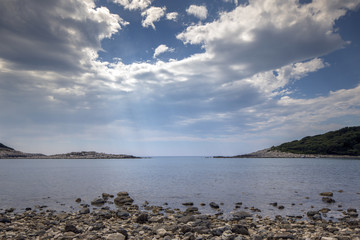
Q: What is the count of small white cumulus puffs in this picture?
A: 5